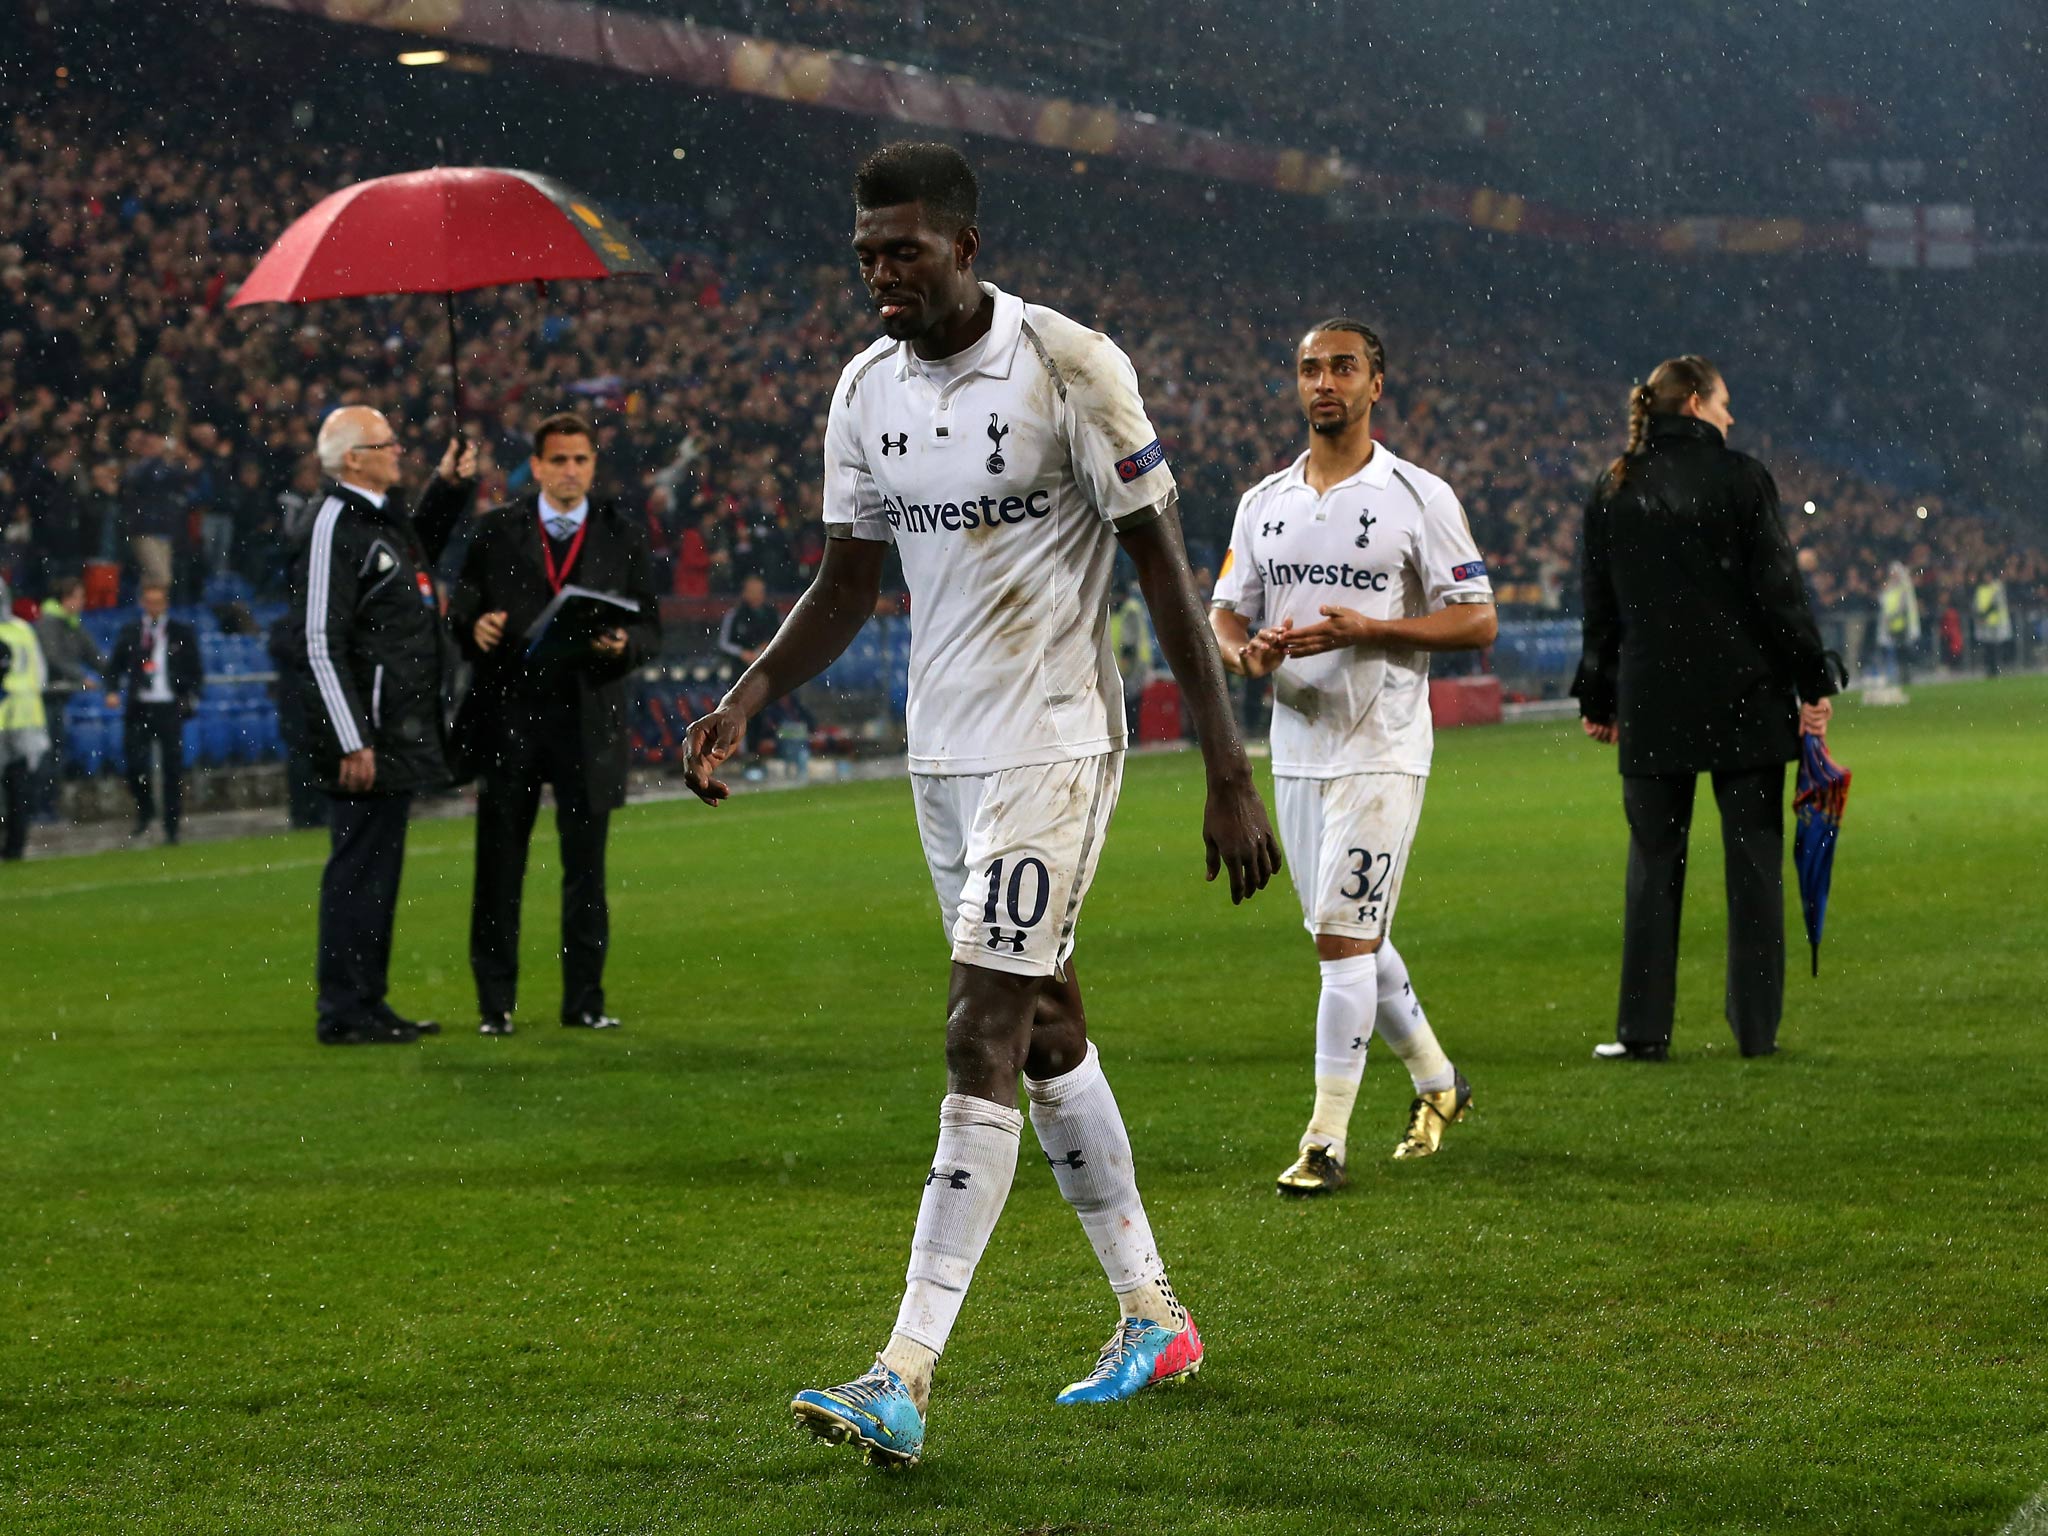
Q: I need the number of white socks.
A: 4